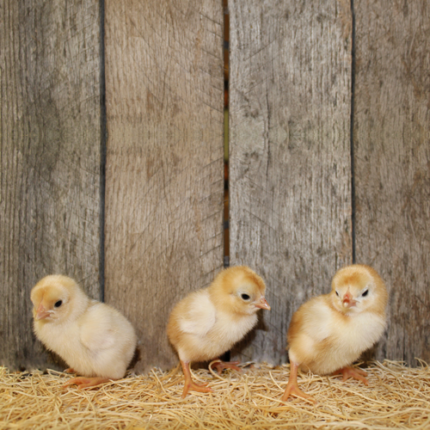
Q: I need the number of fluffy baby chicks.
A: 3